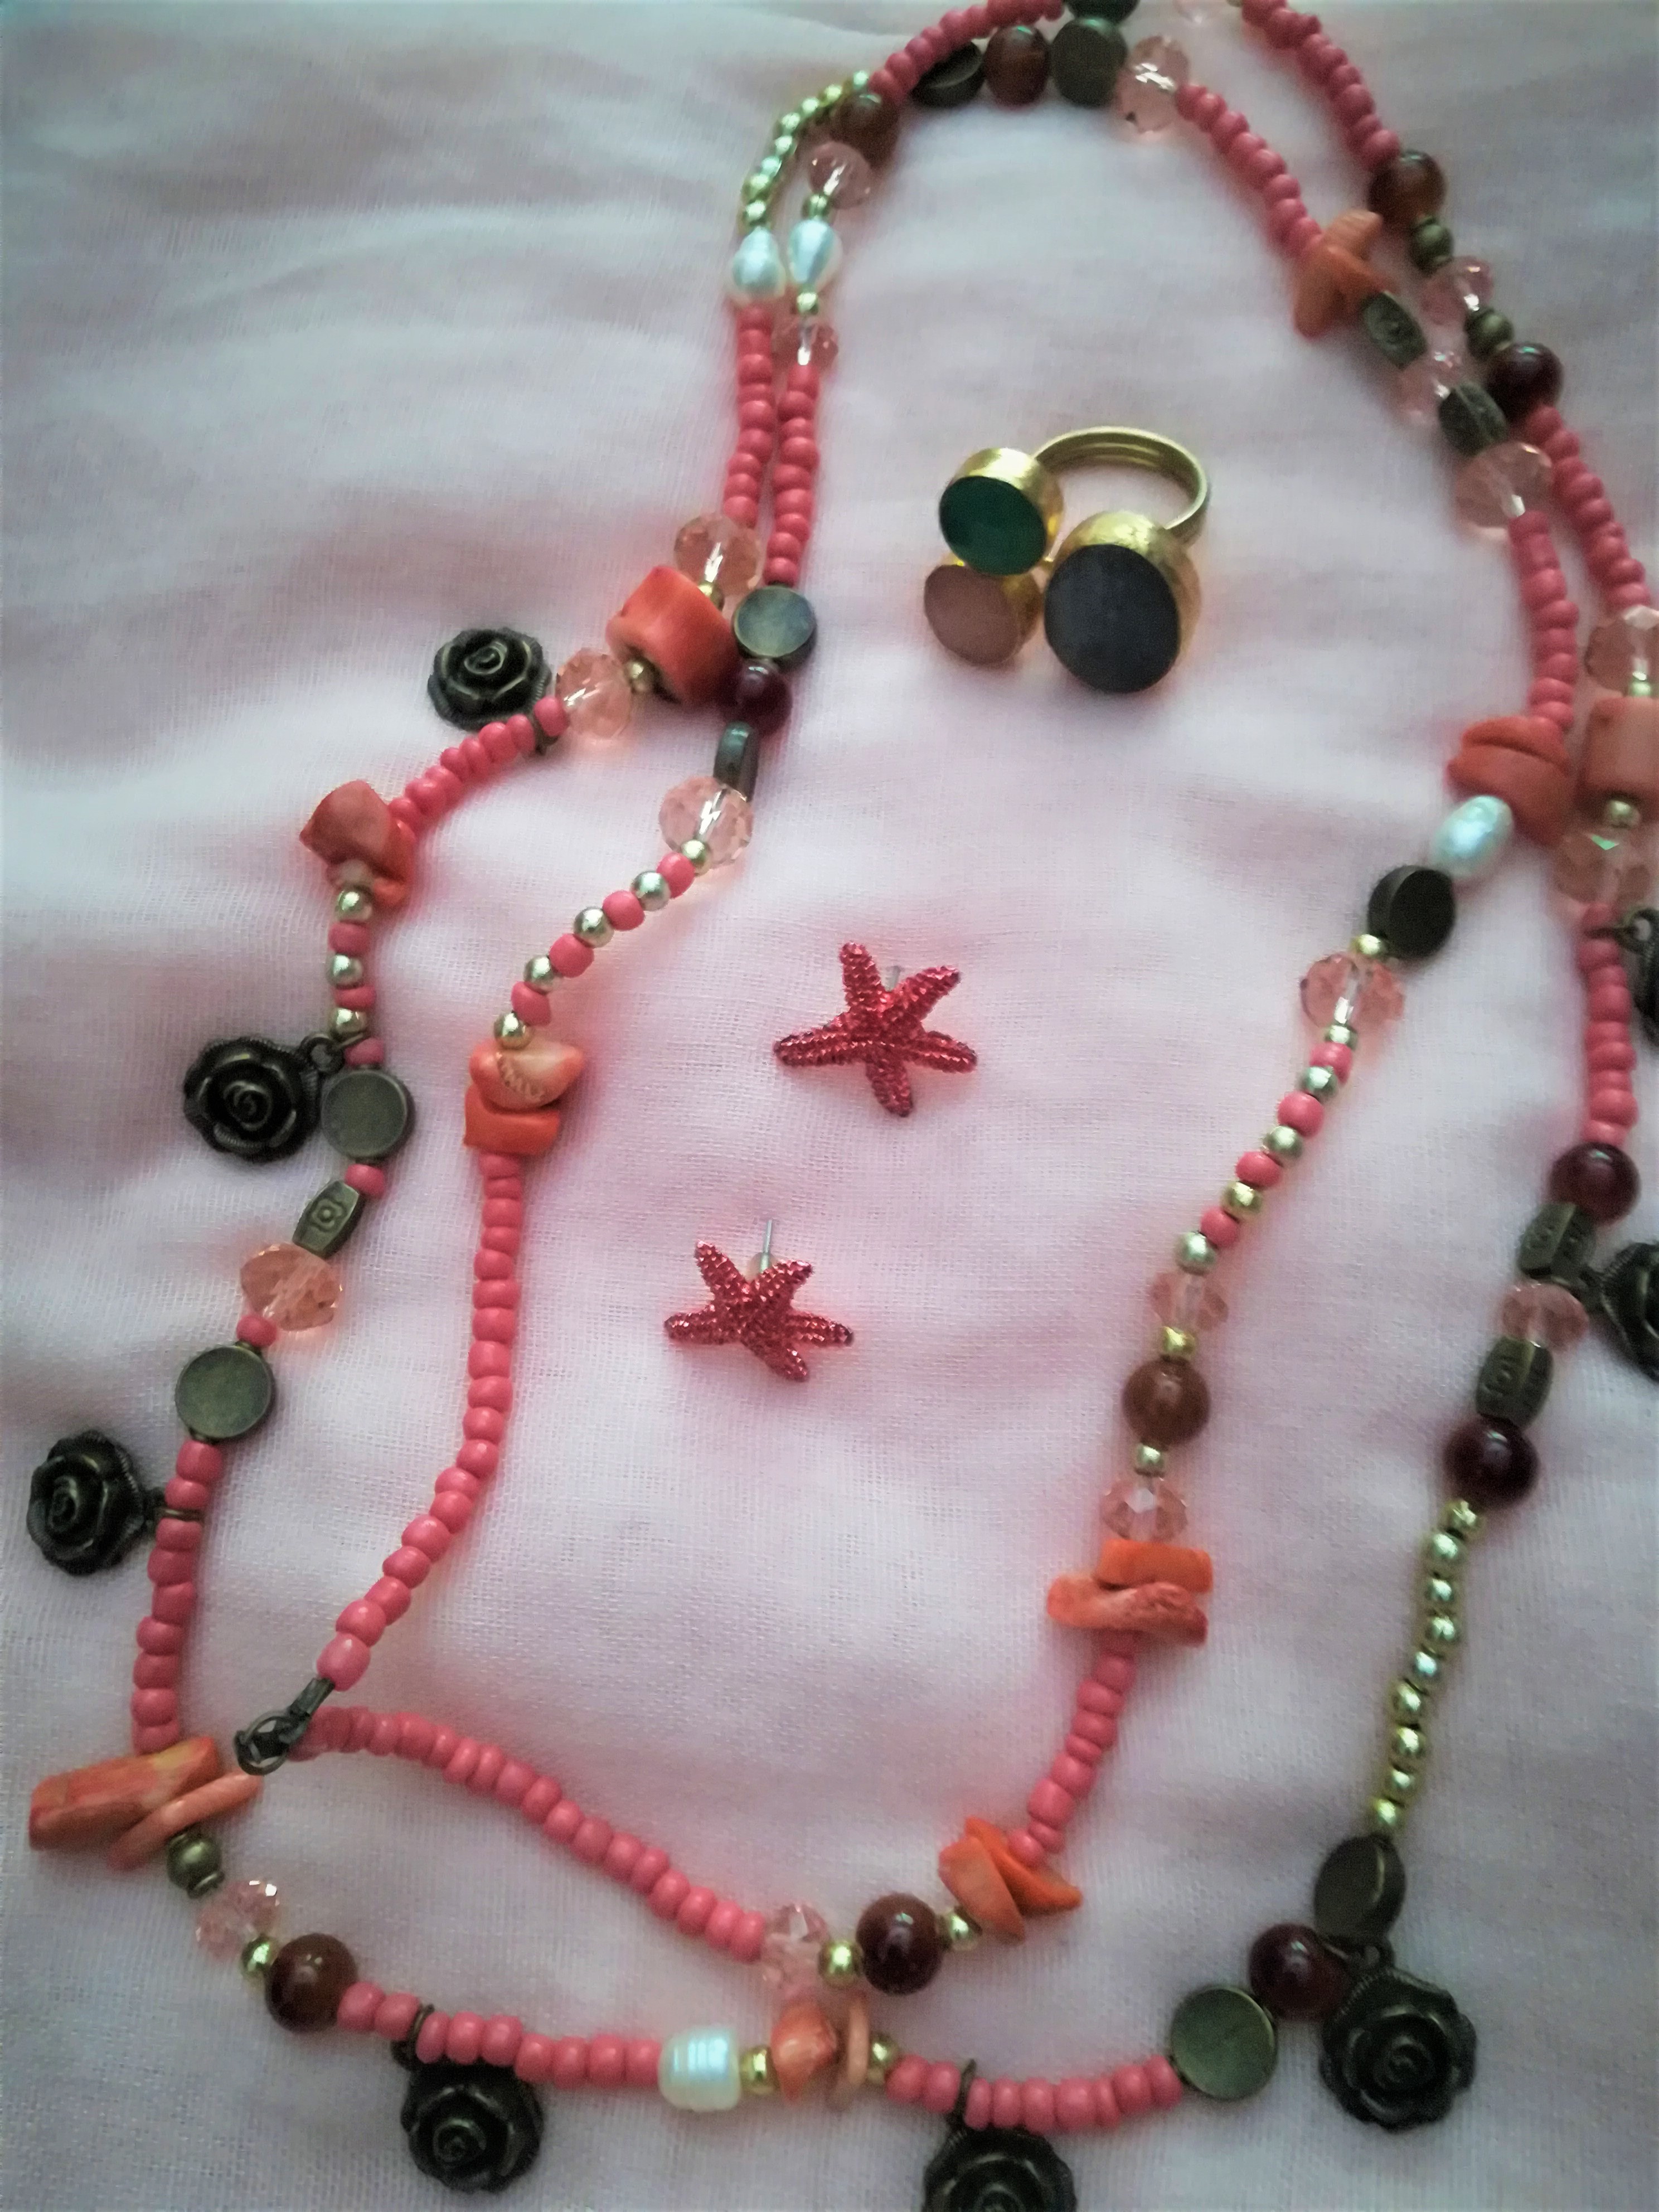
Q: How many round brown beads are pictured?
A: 11